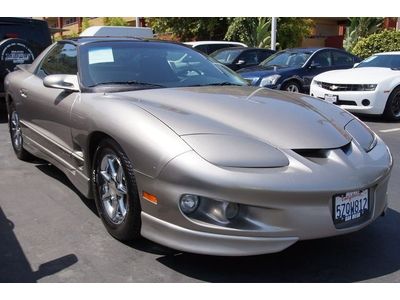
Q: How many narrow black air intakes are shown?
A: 2